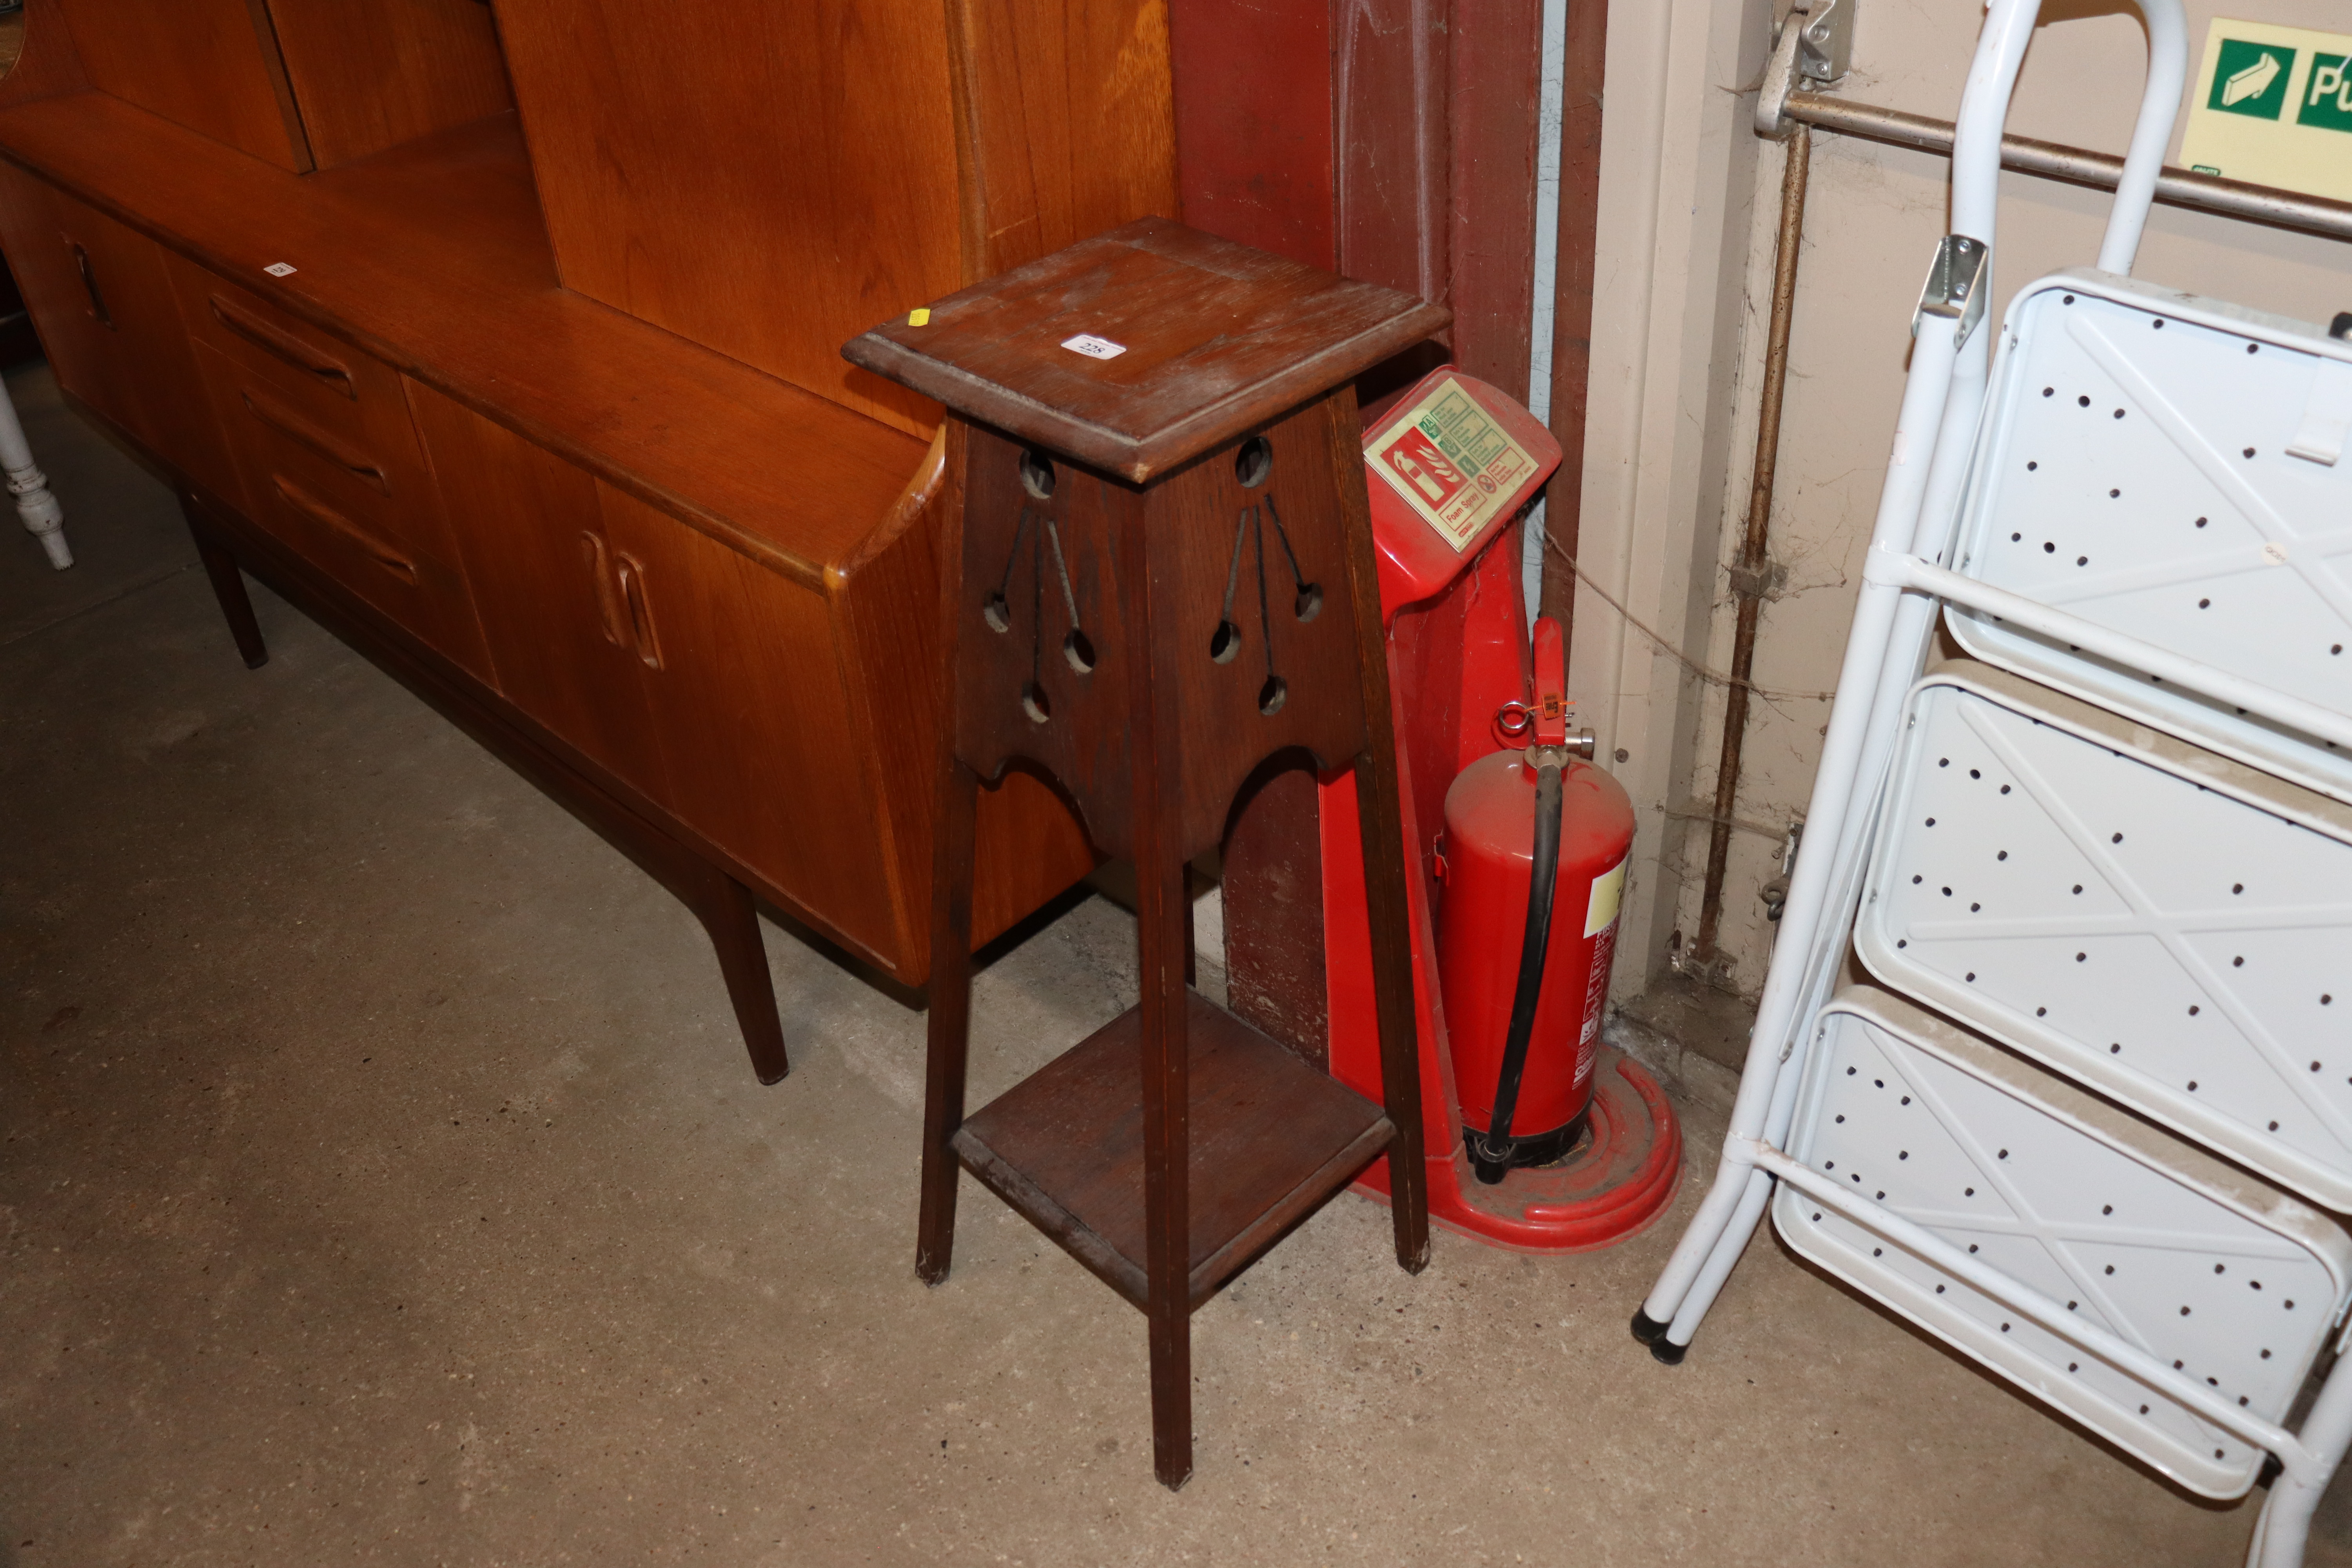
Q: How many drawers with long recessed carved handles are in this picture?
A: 3